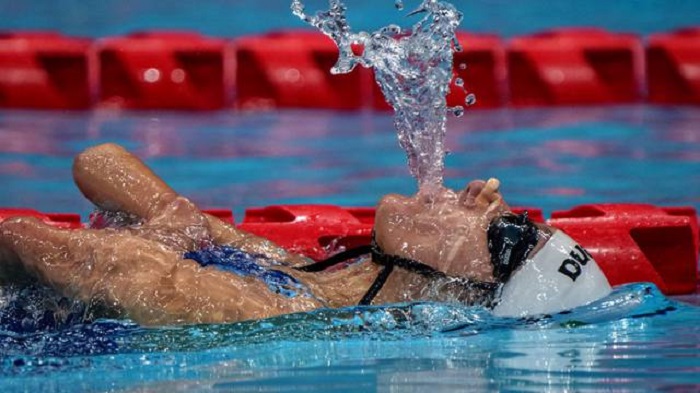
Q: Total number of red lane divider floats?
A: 11